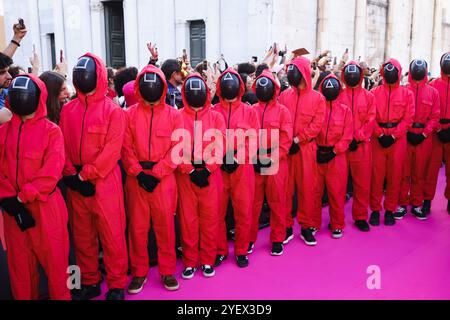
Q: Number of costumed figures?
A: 12